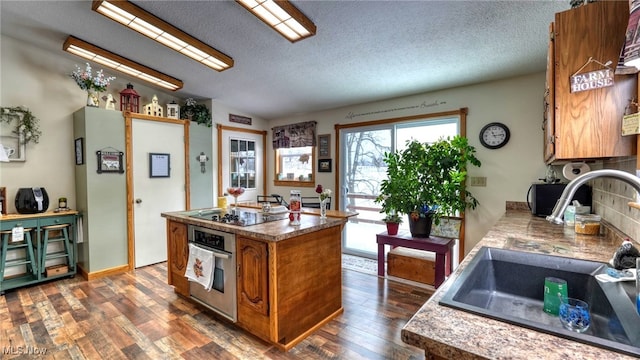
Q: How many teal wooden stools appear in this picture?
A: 2